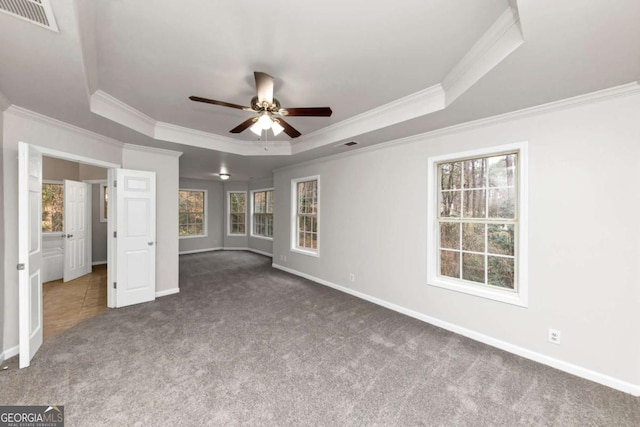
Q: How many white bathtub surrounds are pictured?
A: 1